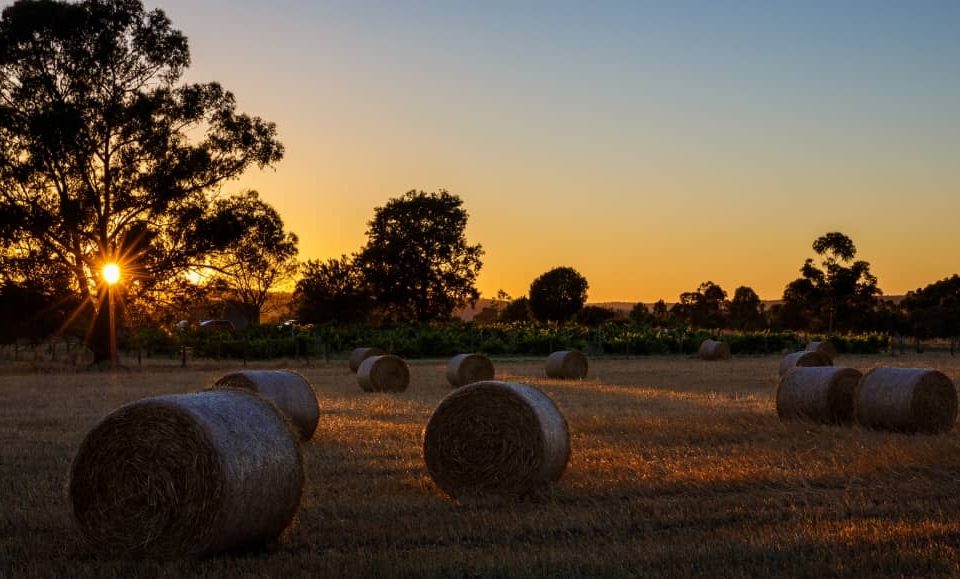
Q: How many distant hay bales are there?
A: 7